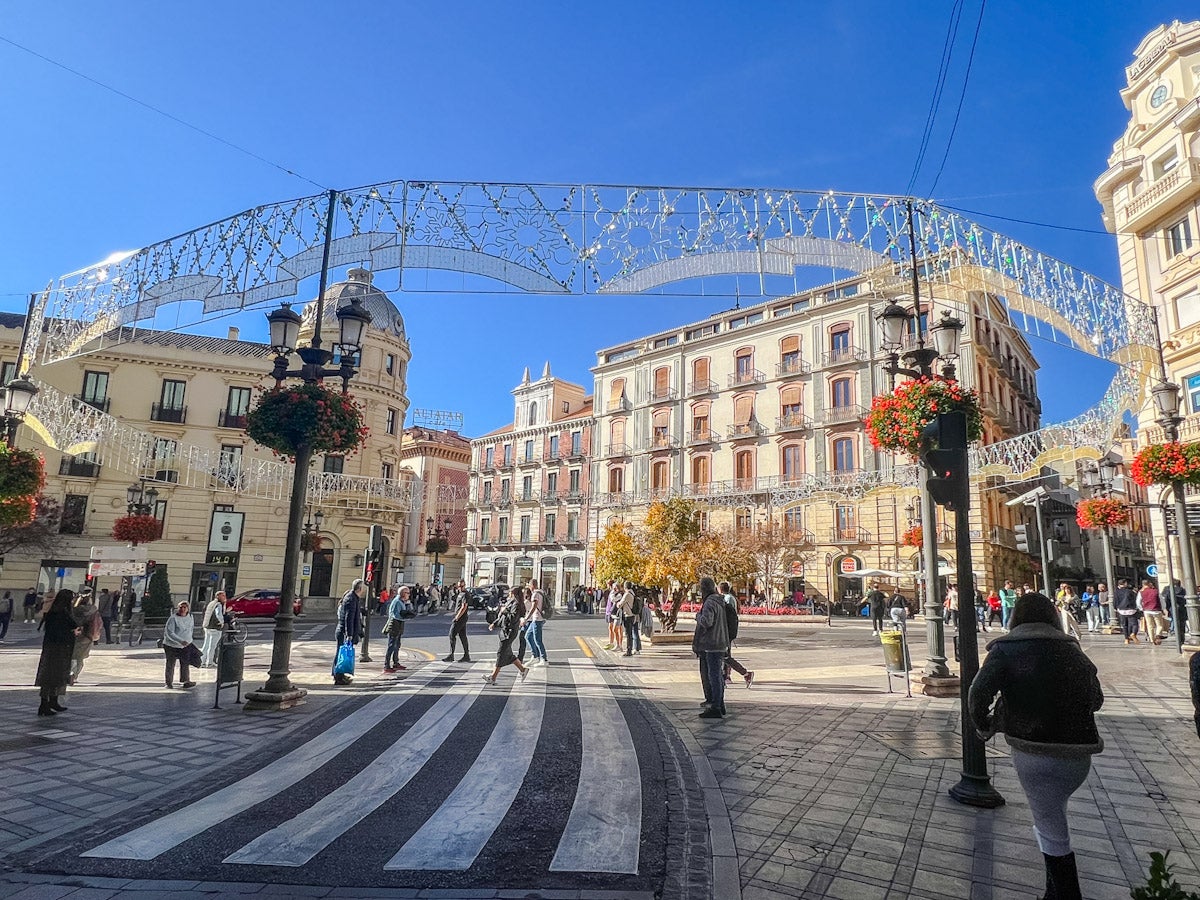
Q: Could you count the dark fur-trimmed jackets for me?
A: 1